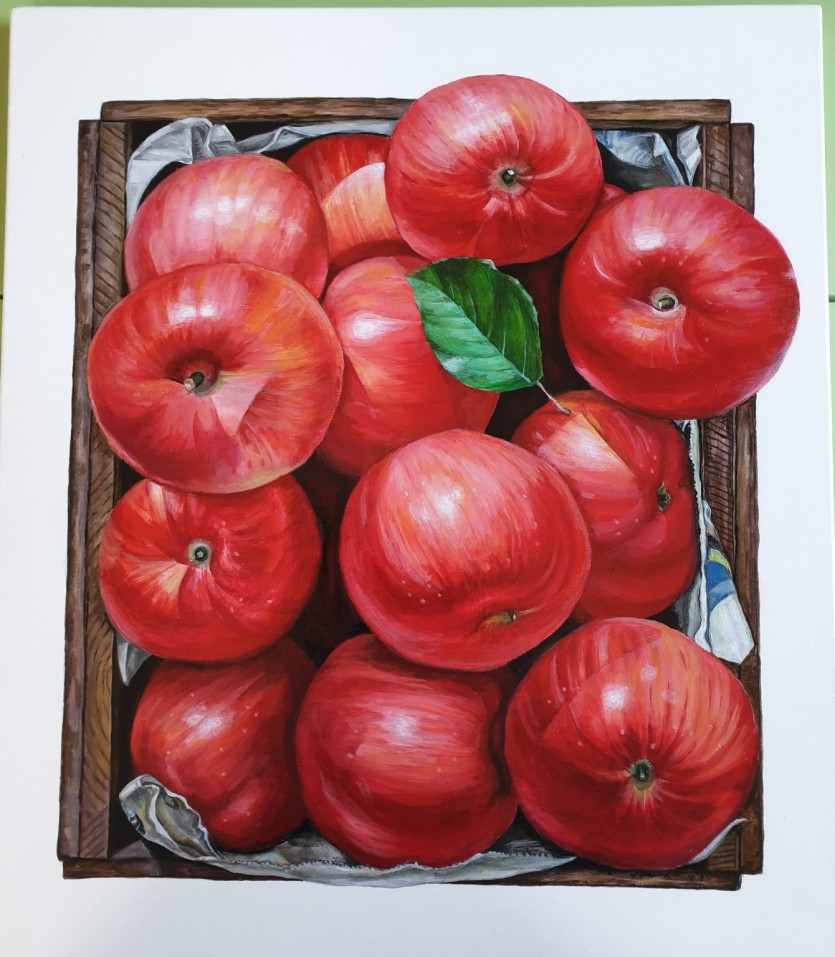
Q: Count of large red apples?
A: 12